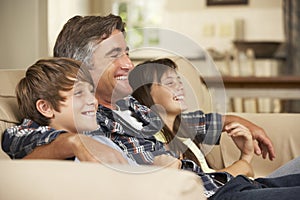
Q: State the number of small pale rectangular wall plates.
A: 2